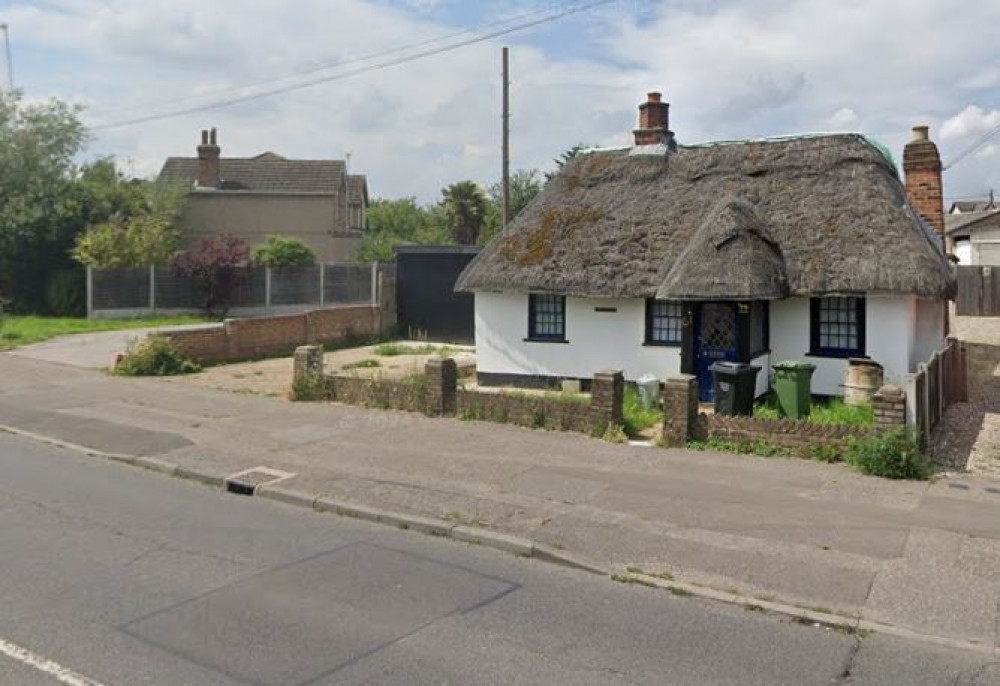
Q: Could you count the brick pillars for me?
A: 5